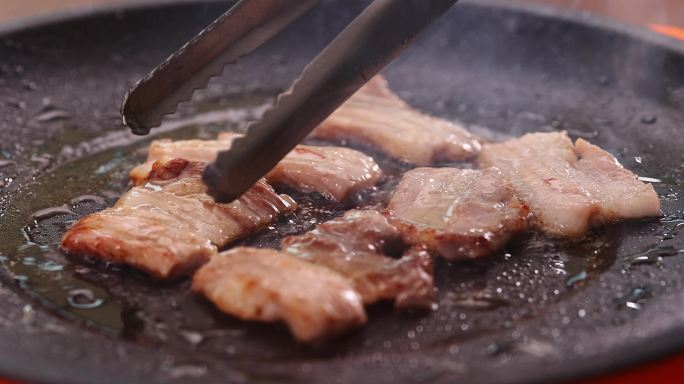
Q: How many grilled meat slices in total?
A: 7